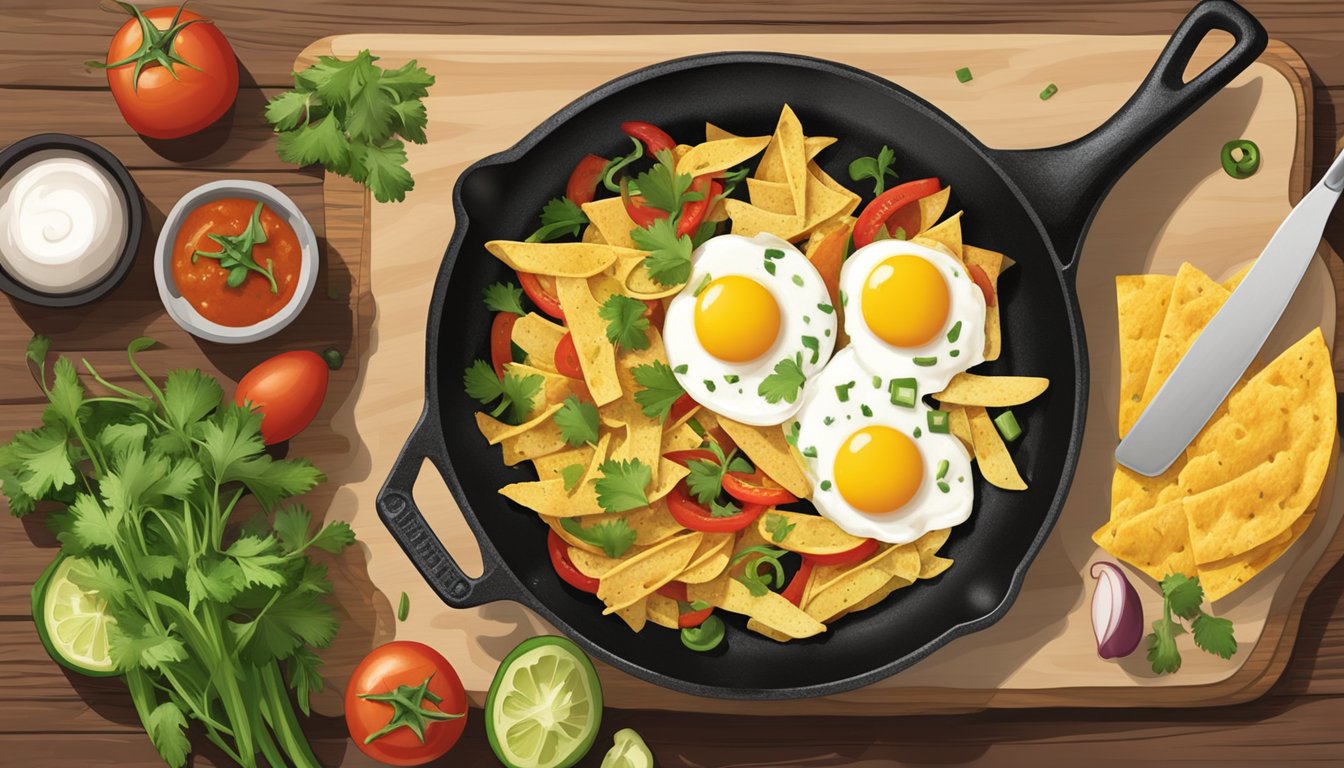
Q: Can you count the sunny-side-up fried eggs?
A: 3